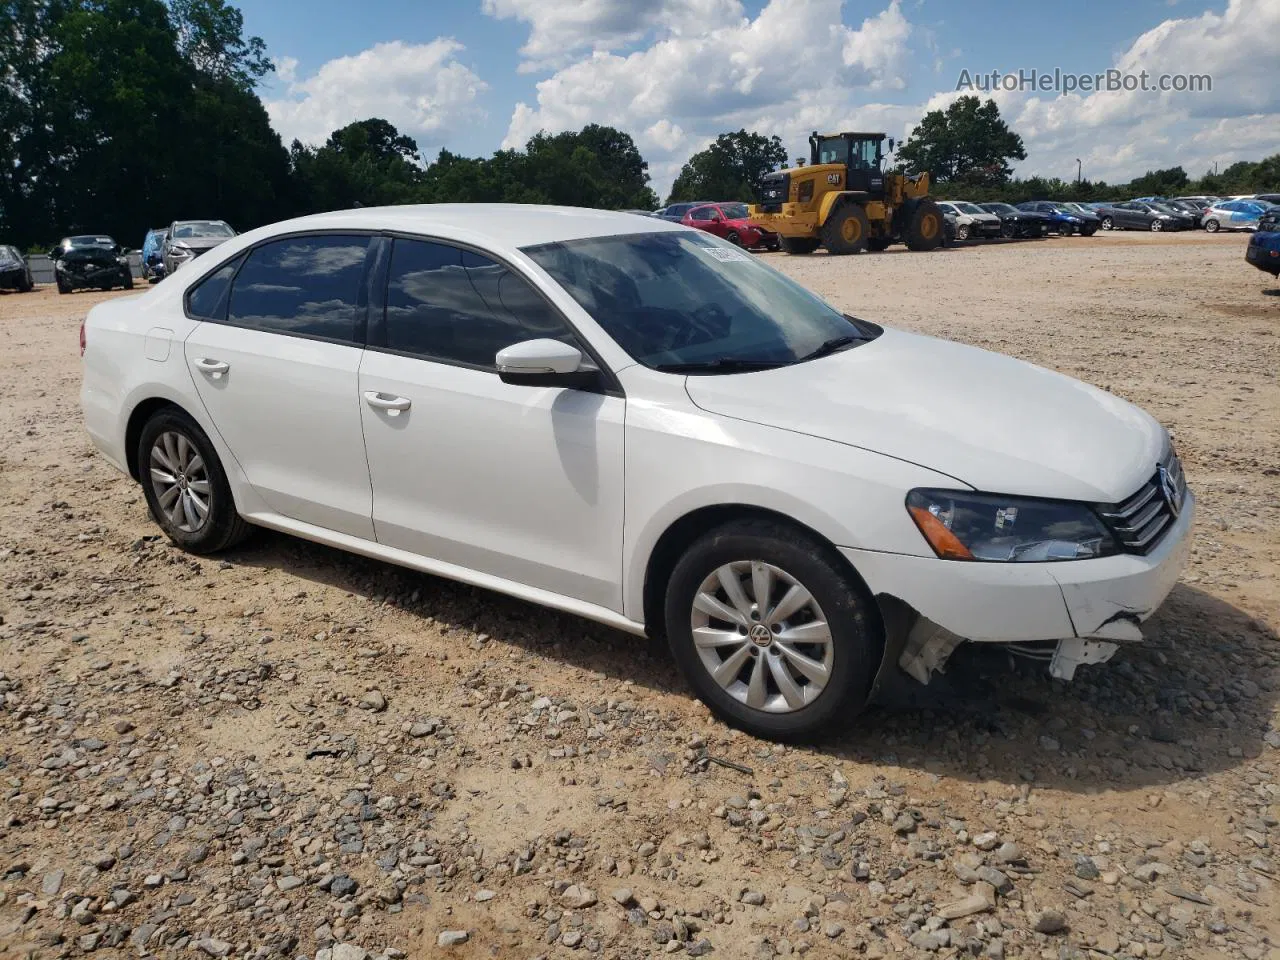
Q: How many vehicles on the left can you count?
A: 4